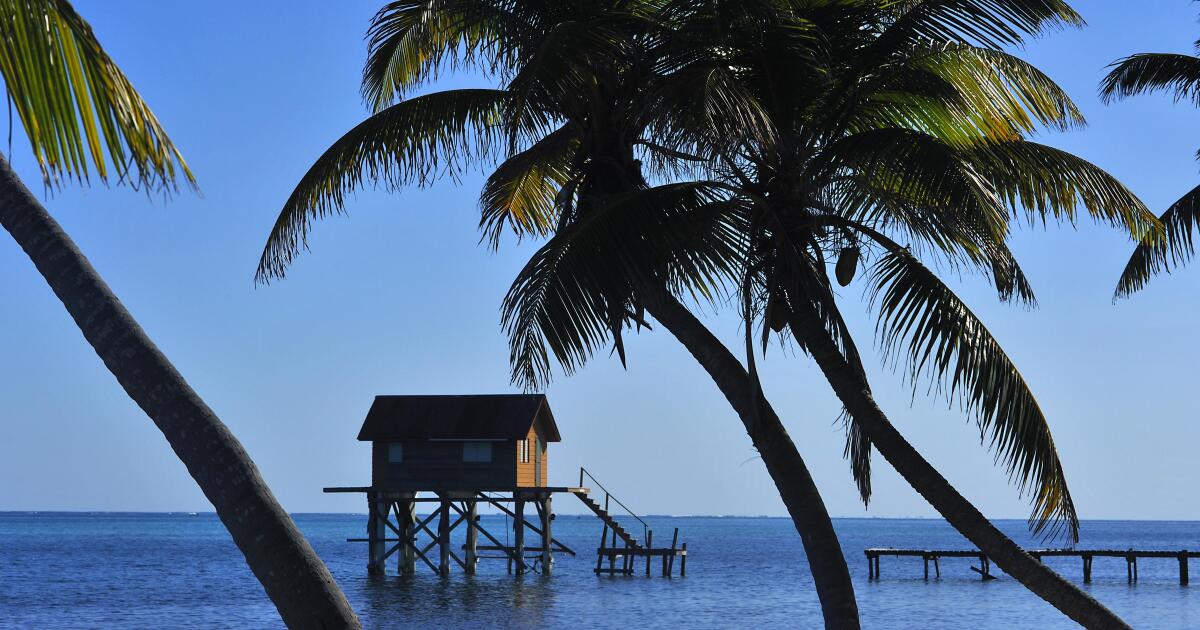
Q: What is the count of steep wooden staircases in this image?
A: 1